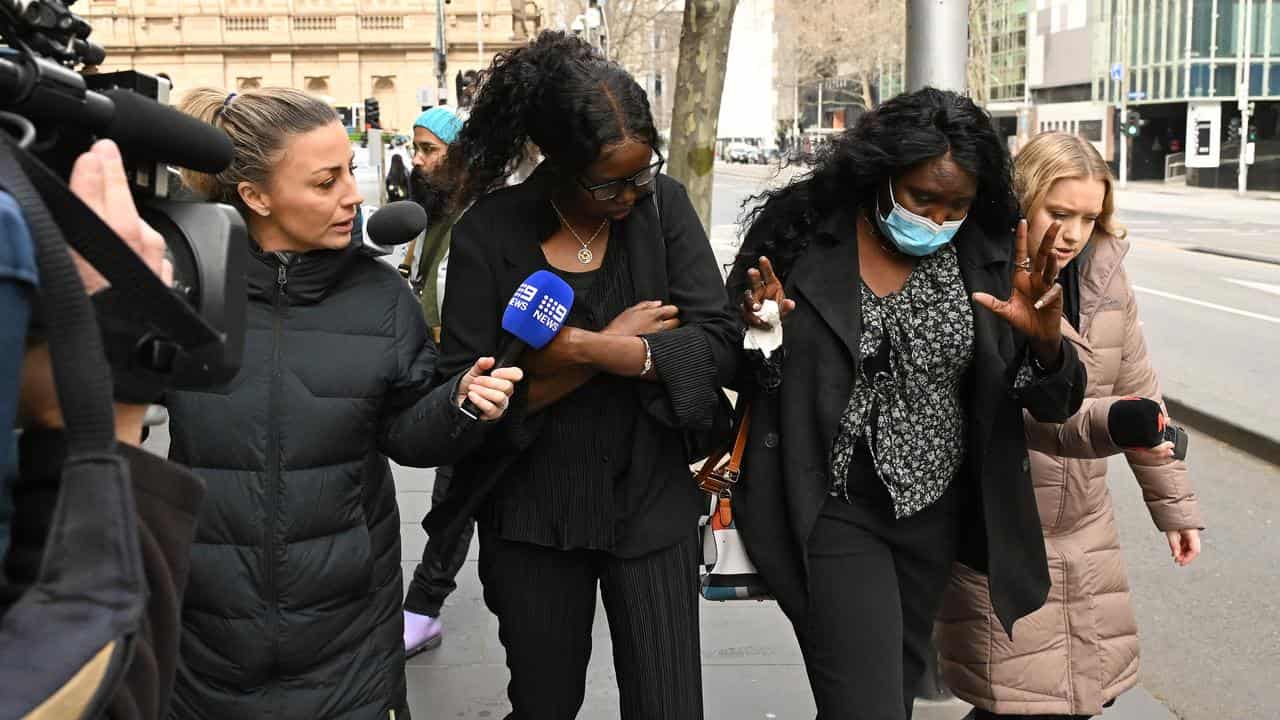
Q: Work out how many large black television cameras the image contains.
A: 1